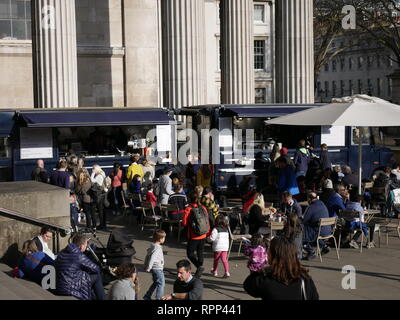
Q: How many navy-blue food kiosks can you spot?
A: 2